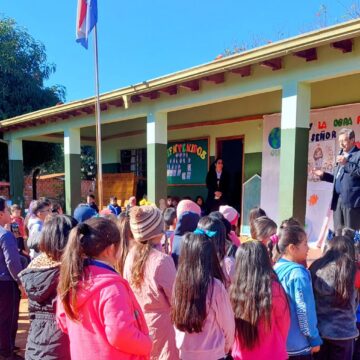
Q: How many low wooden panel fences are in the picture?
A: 1